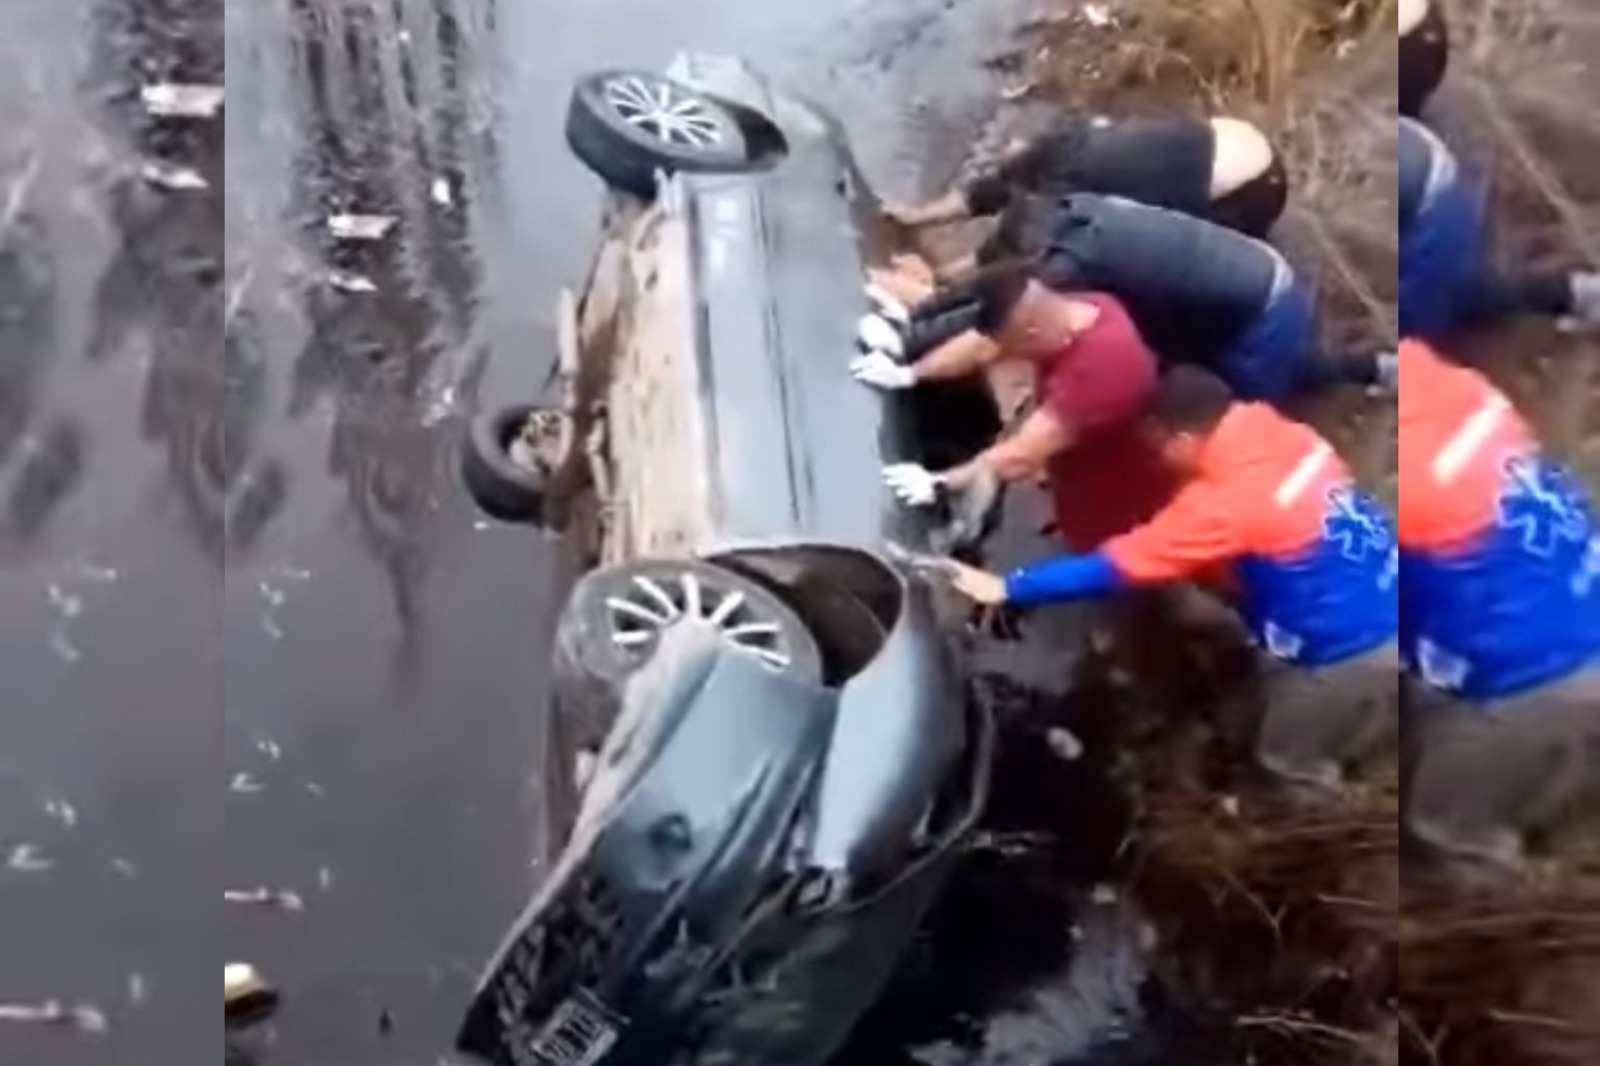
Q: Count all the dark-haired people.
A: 4